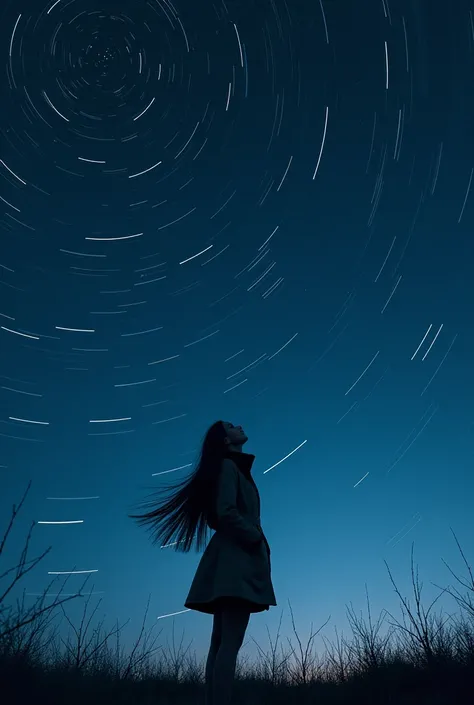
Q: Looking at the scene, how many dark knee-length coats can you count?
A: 1